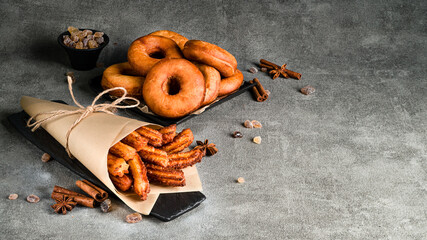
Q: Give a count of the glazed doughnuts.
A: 7